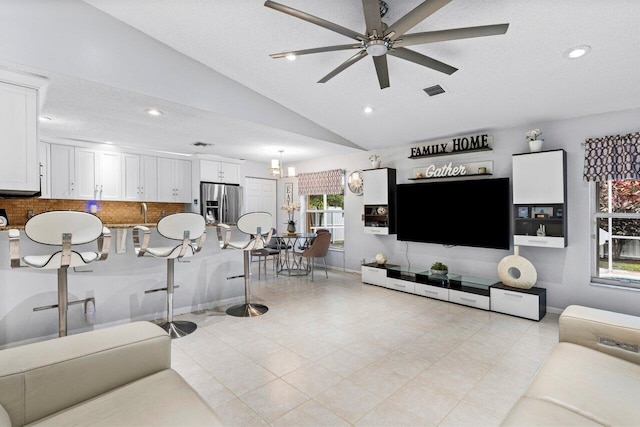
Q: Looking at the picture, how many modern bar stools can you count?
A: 3